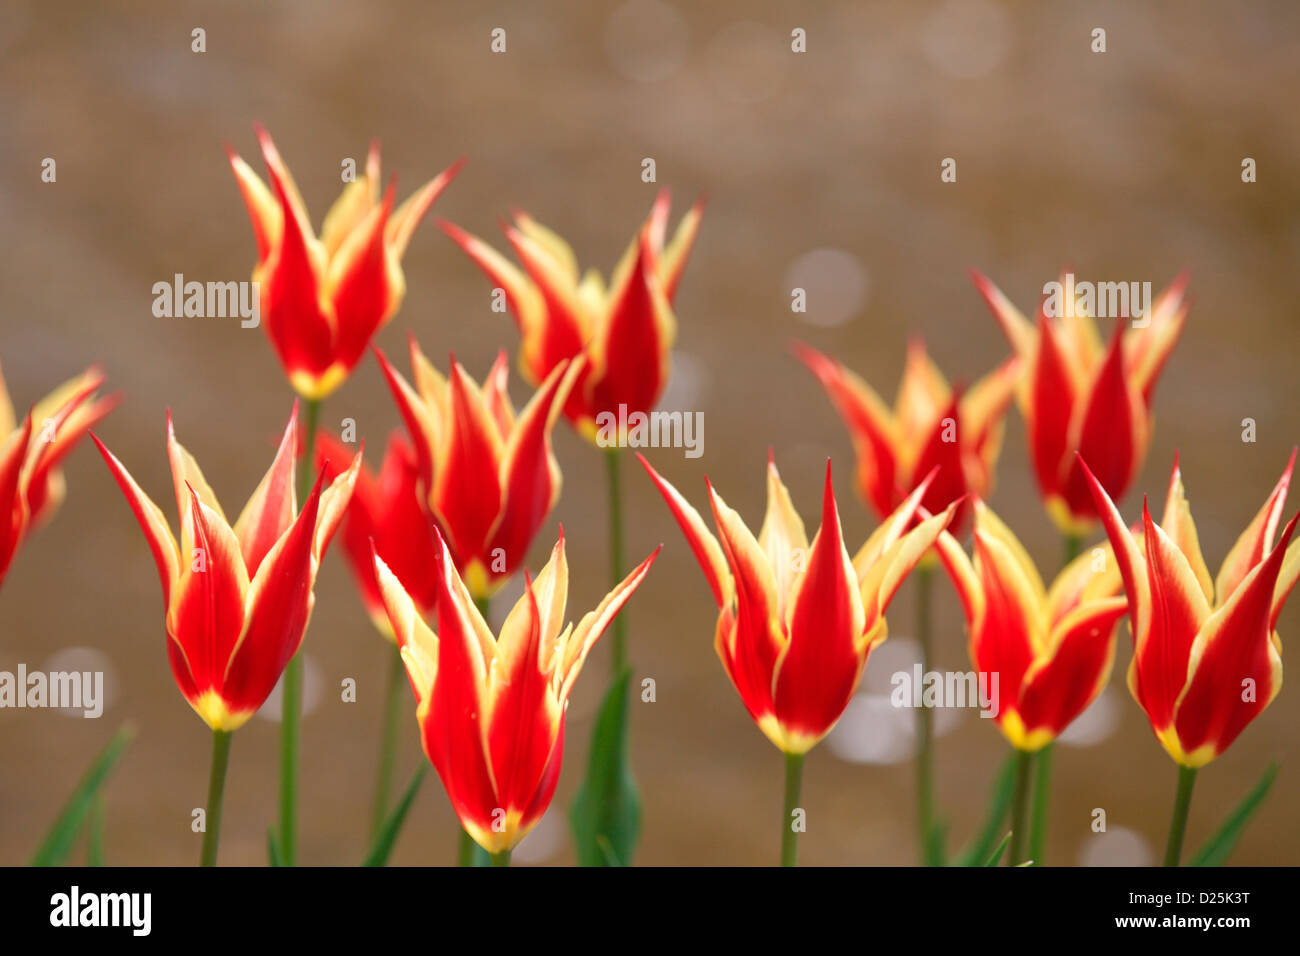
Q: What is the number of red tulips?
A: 12